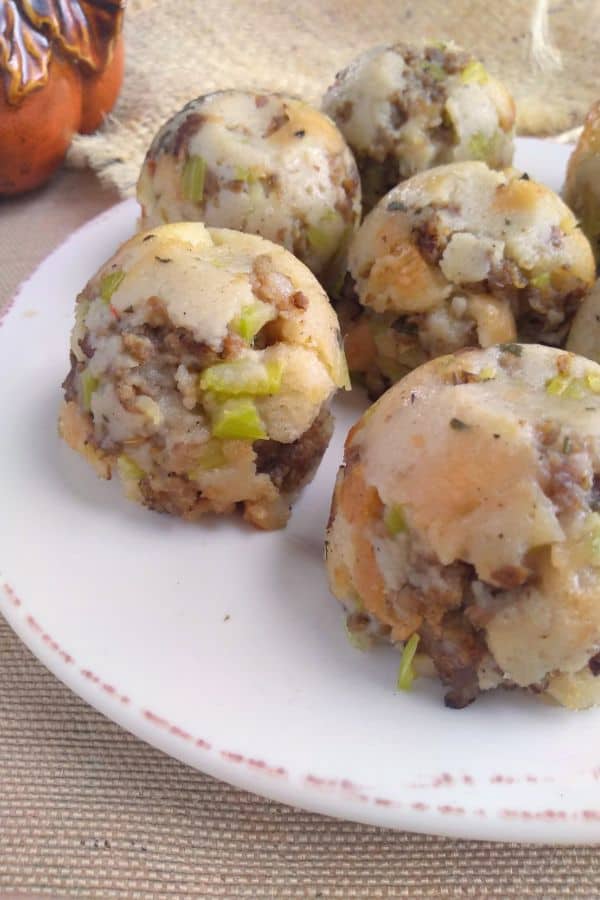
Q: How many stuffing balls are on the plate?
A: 7